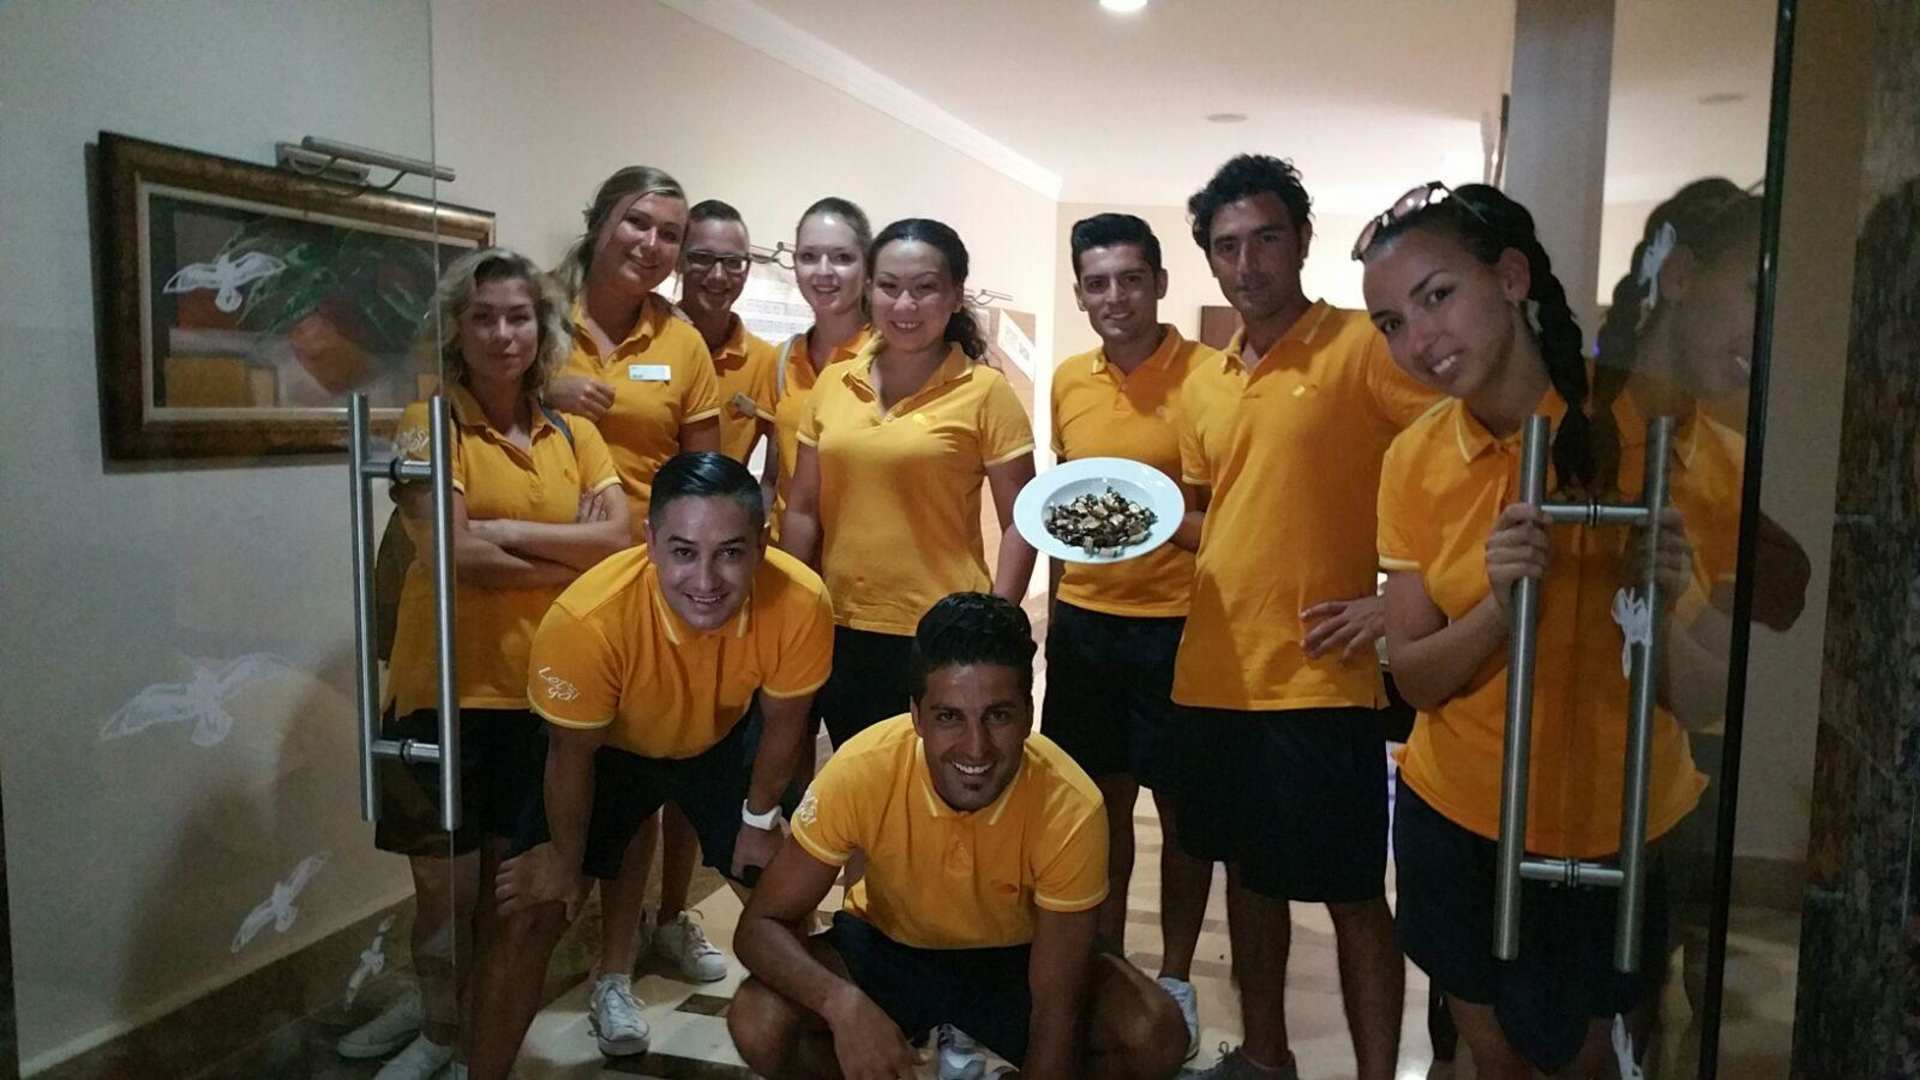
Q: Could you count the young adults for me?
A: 10